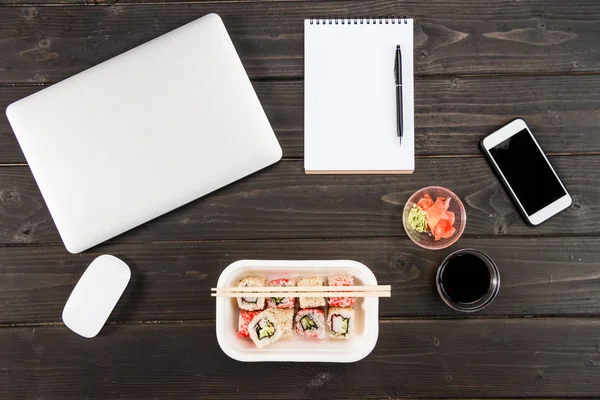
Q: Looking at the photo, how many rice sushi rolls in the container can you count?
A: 9